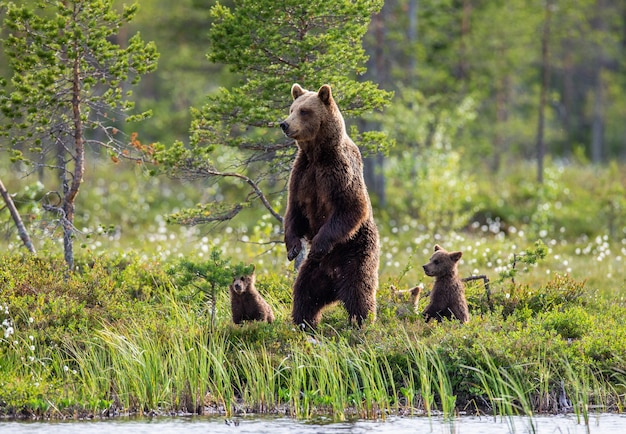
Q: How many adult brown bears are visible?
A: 1